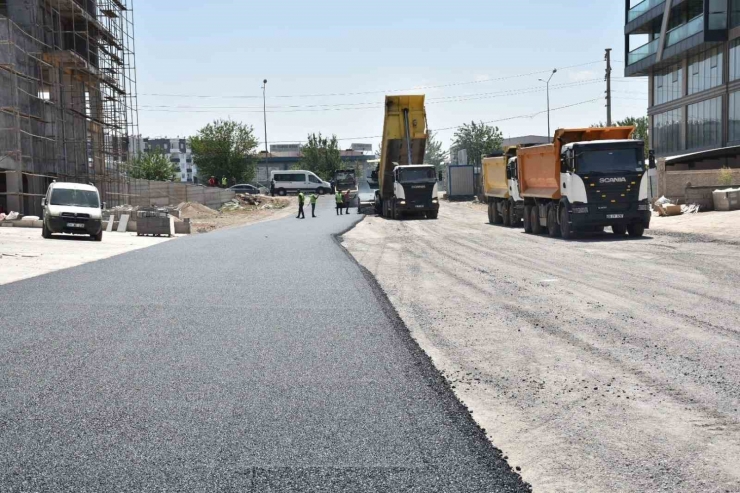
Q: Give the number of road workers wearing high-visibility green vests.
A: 3